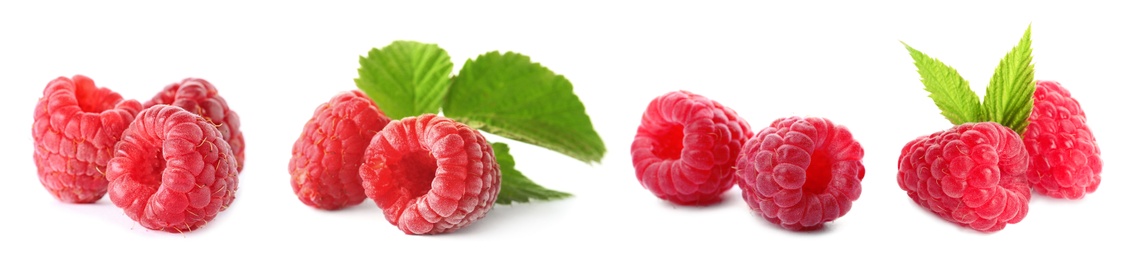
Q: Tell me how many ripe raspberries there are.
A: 9